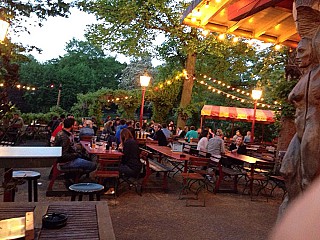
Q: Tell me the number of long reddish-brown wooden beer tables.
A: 3